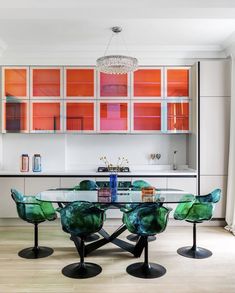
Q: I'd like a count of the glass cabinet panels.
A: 12